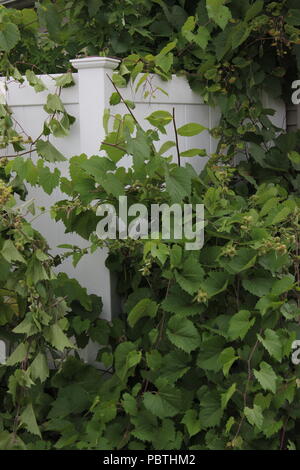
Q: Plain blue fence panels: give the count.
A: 0